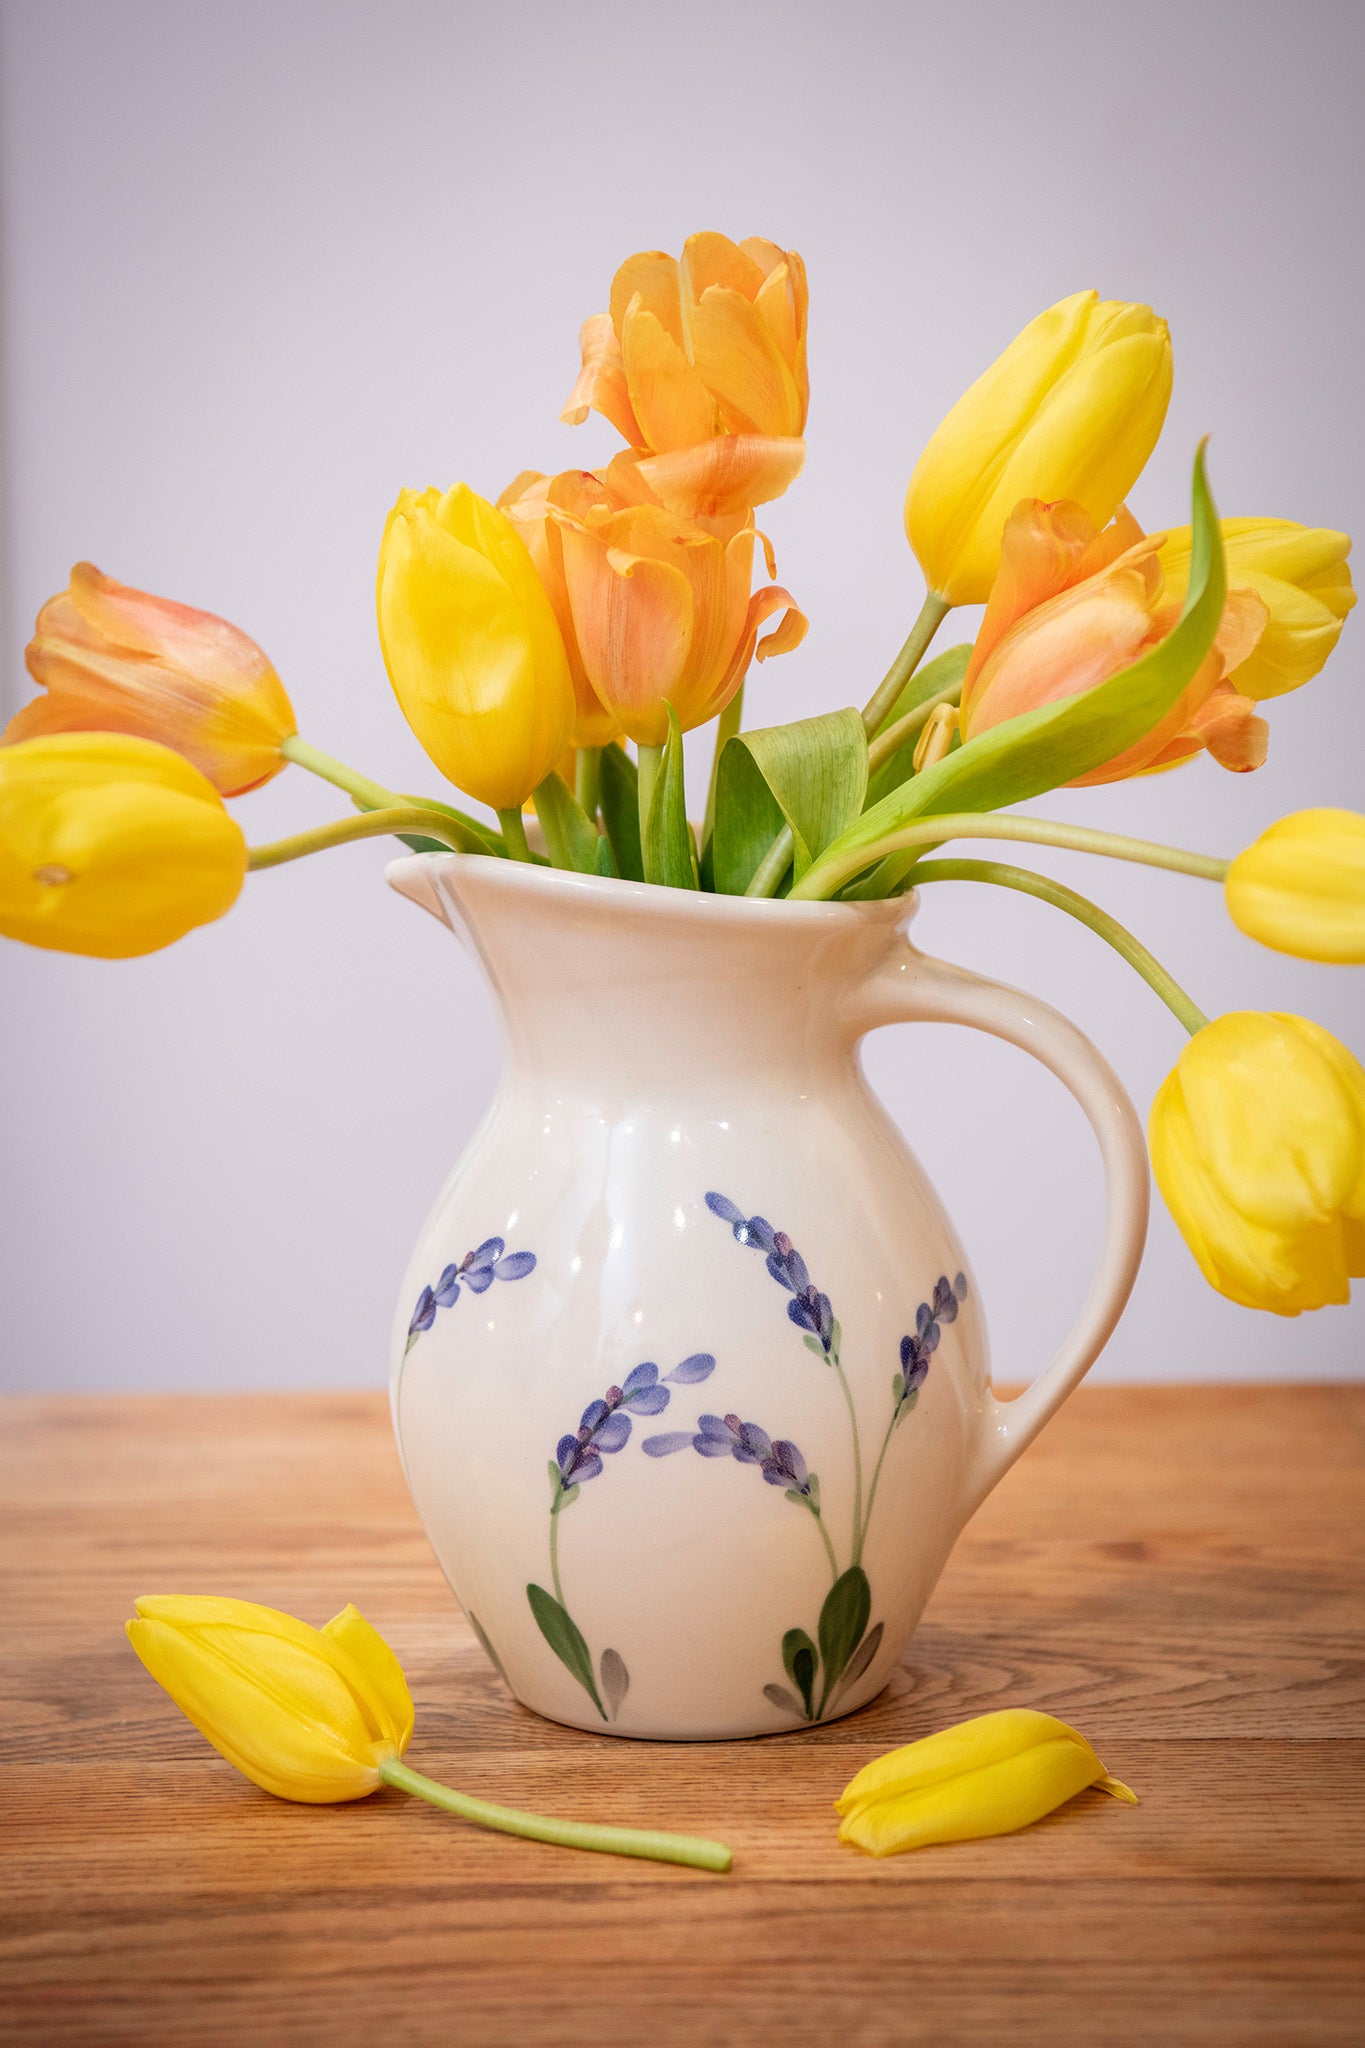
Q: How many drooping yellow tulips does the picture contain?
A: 3